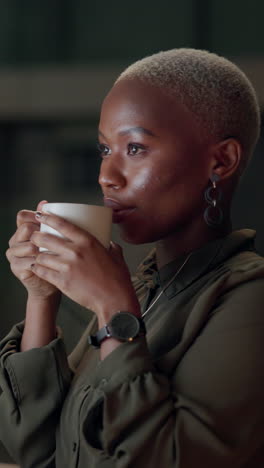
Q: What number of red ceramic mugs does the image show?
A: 0